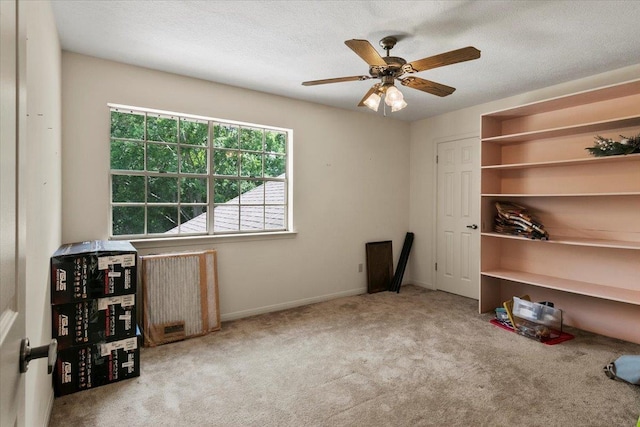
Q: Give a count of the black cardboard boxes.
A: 3